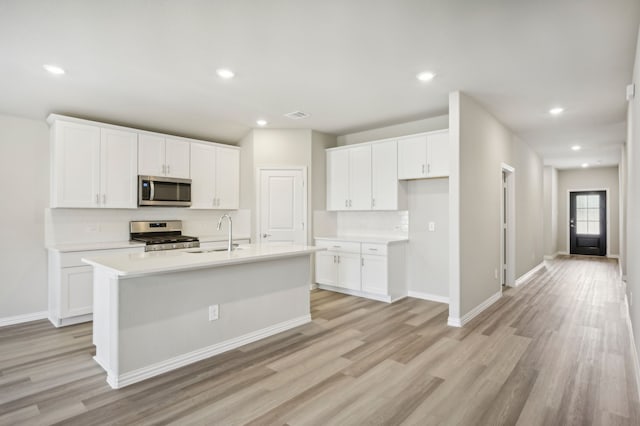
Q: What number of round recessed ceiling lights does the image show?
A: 7